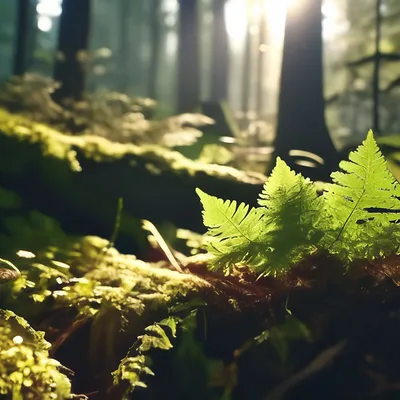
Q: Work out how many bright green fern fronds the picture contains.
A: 3